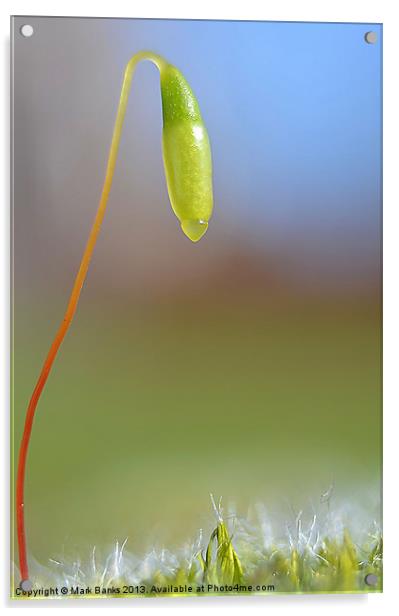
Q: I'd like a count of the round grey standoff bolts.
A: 4